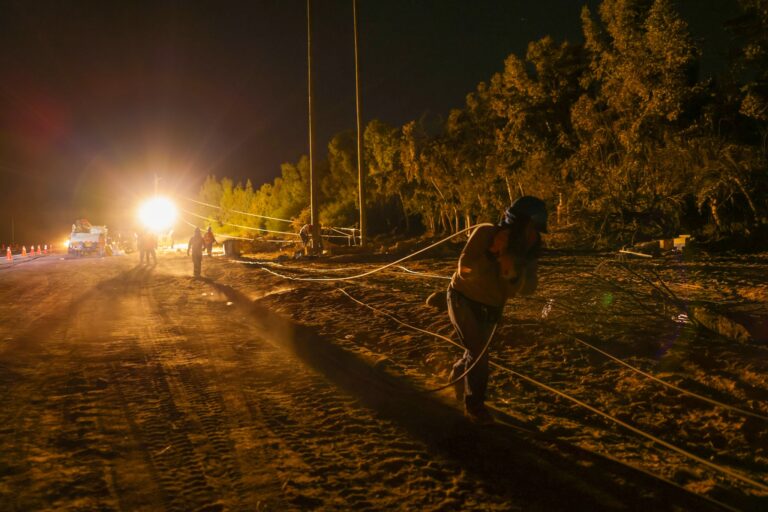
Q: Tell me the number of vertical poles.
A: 2